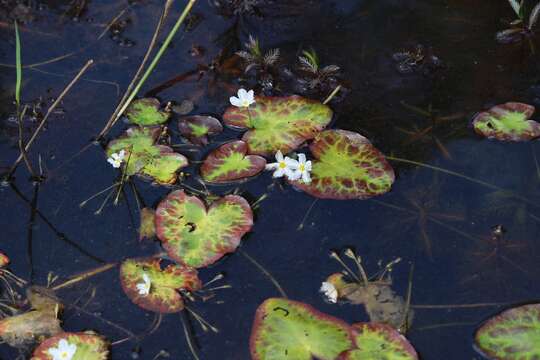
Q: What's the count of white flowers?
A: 7